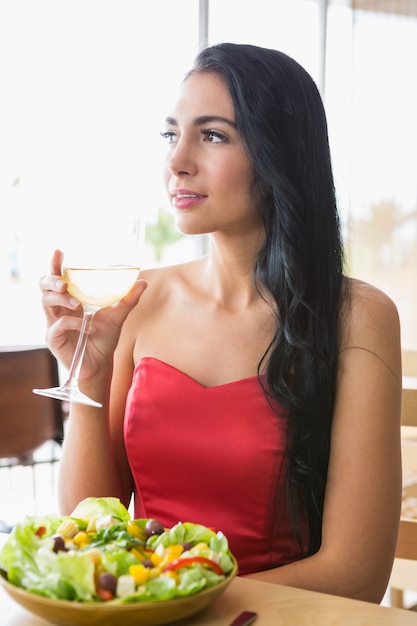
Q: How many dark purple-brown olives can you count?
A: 5